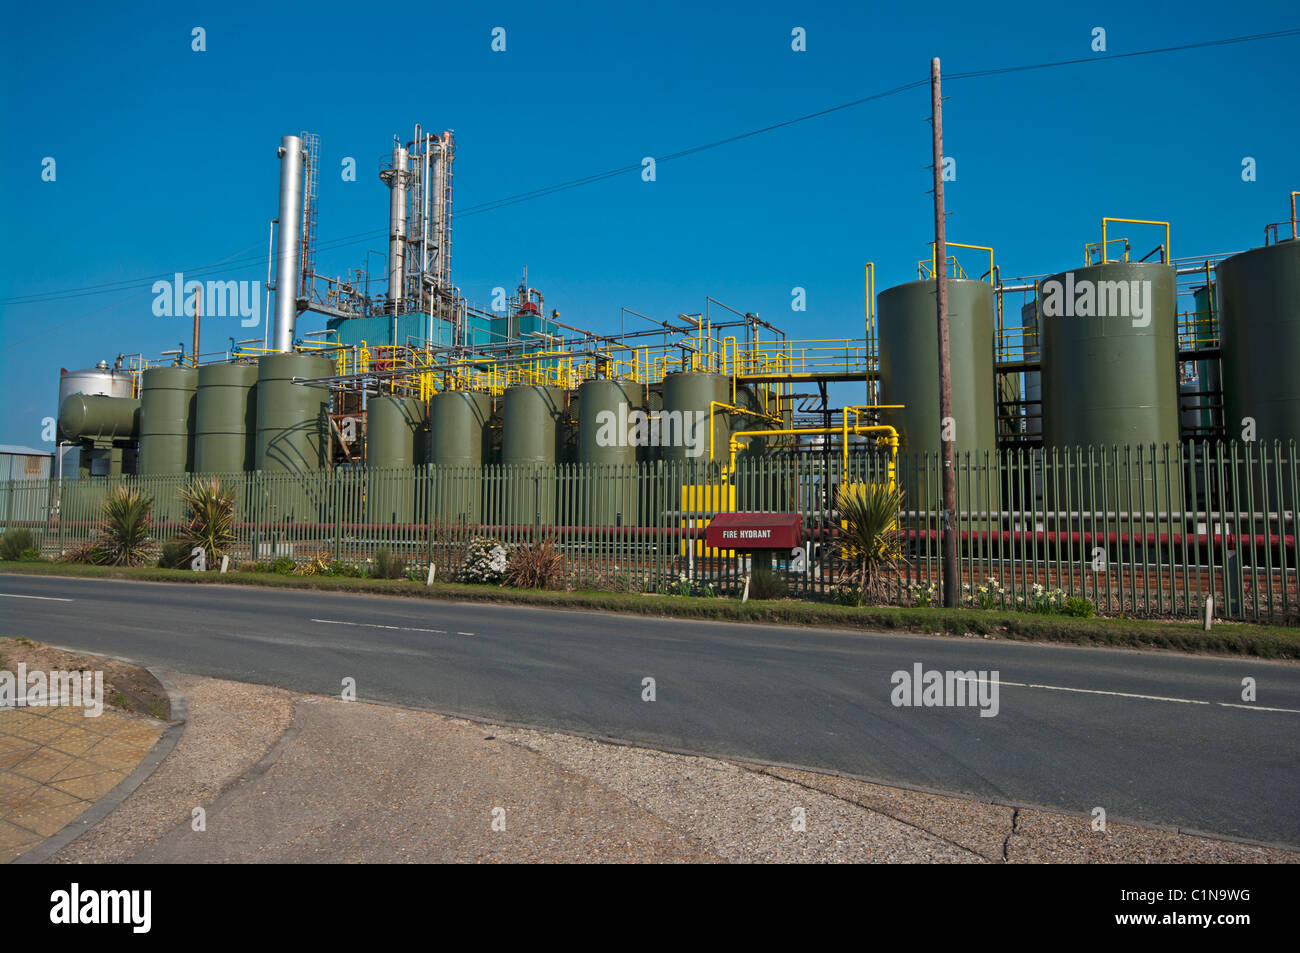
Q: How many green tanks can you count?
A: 12